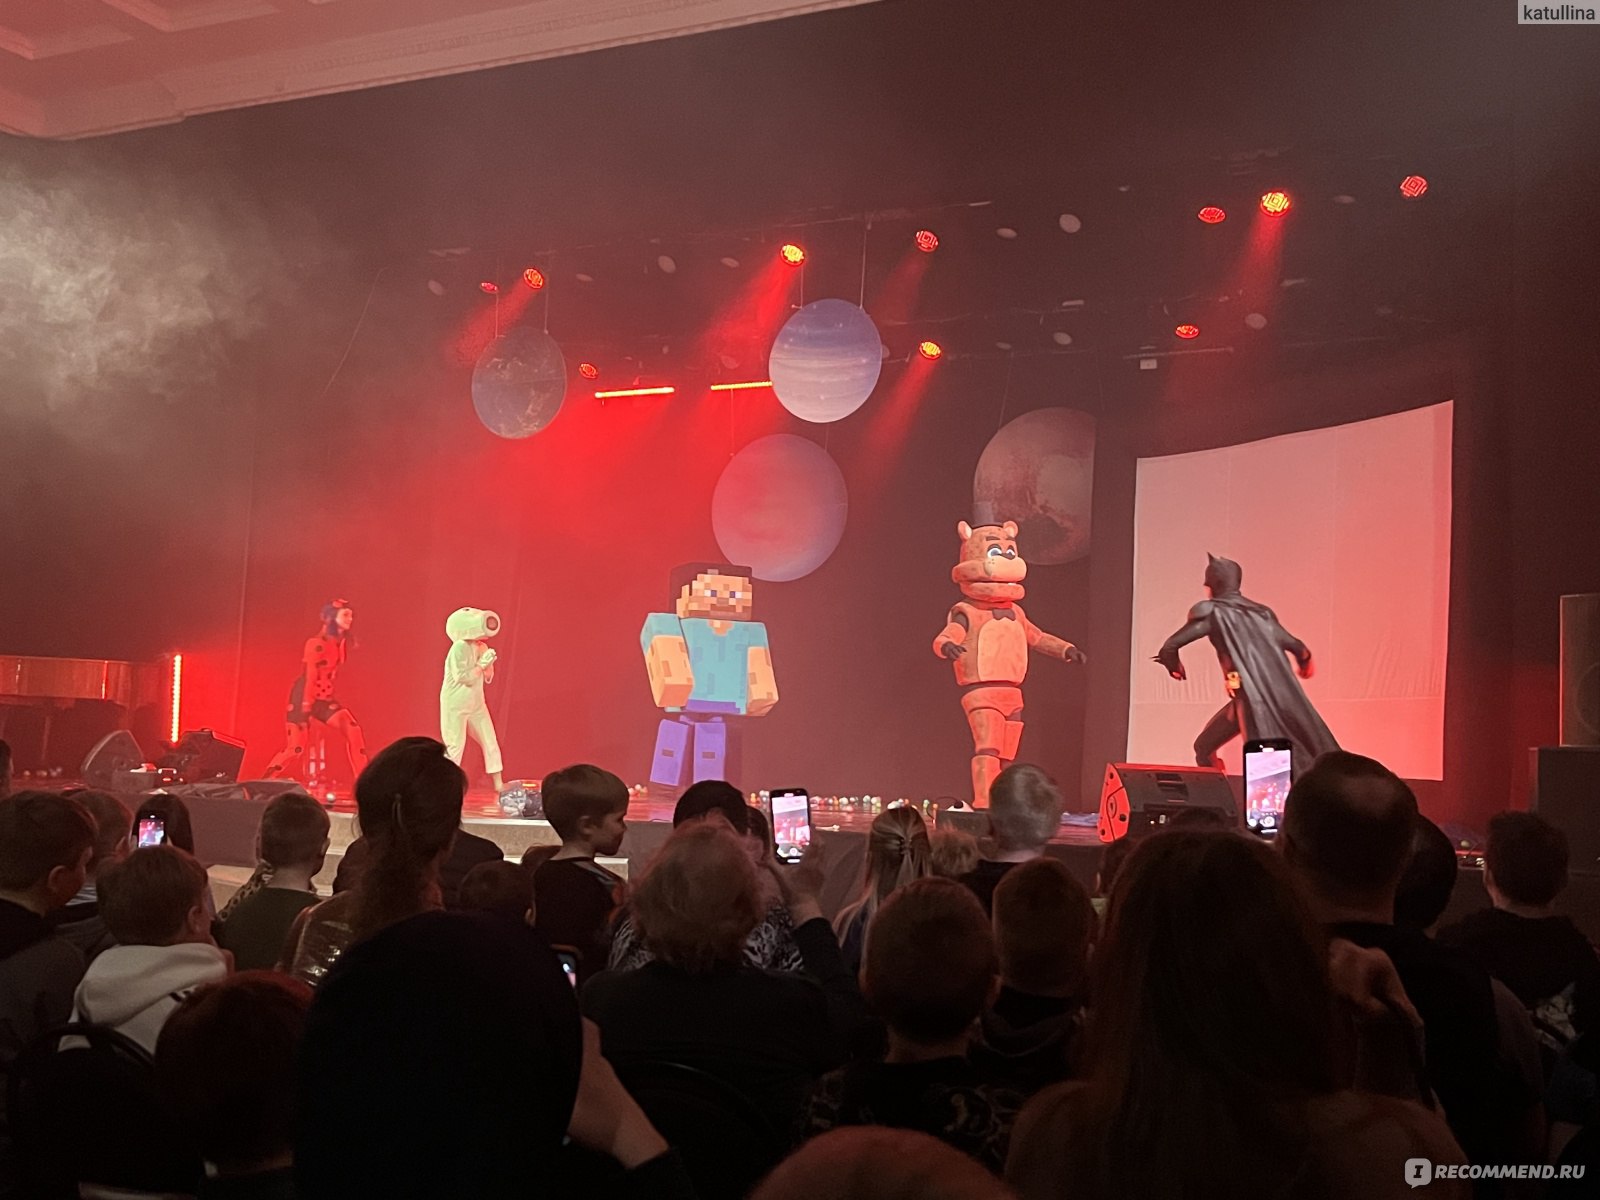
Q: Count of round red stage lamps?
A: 10